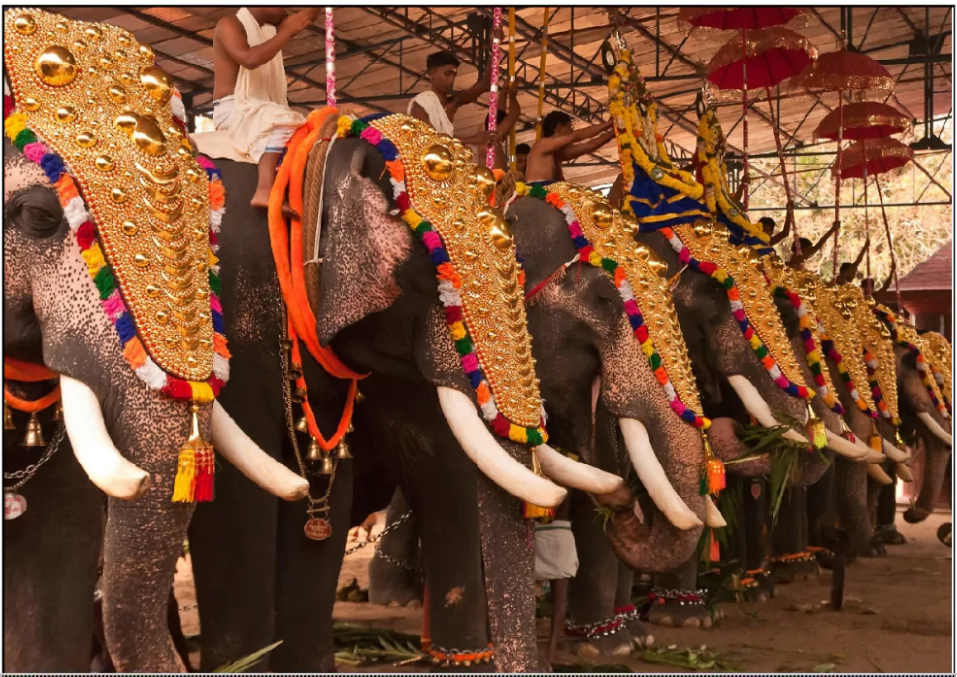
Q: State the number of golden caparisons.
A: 9